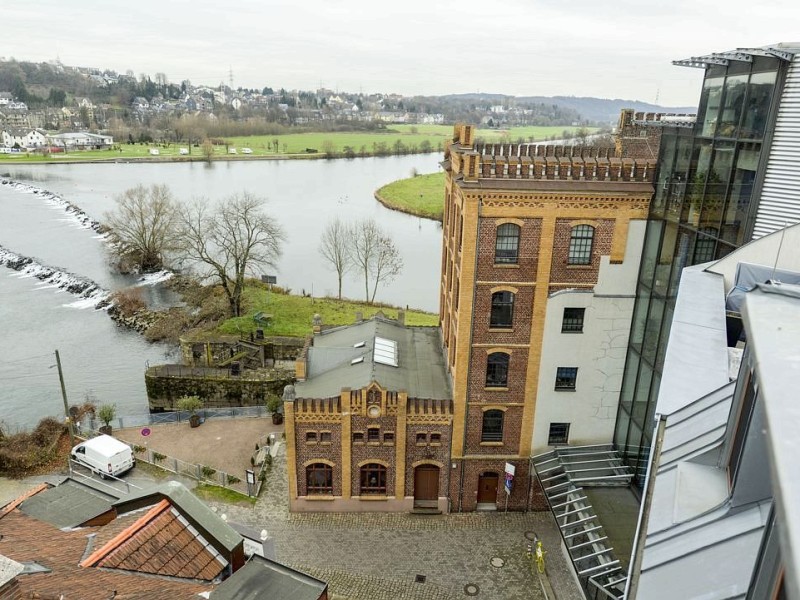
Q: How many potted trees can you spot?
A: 3